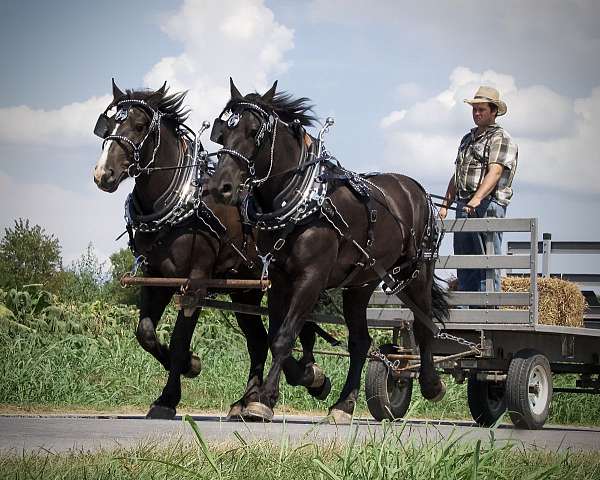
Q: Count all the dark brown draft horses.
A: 2